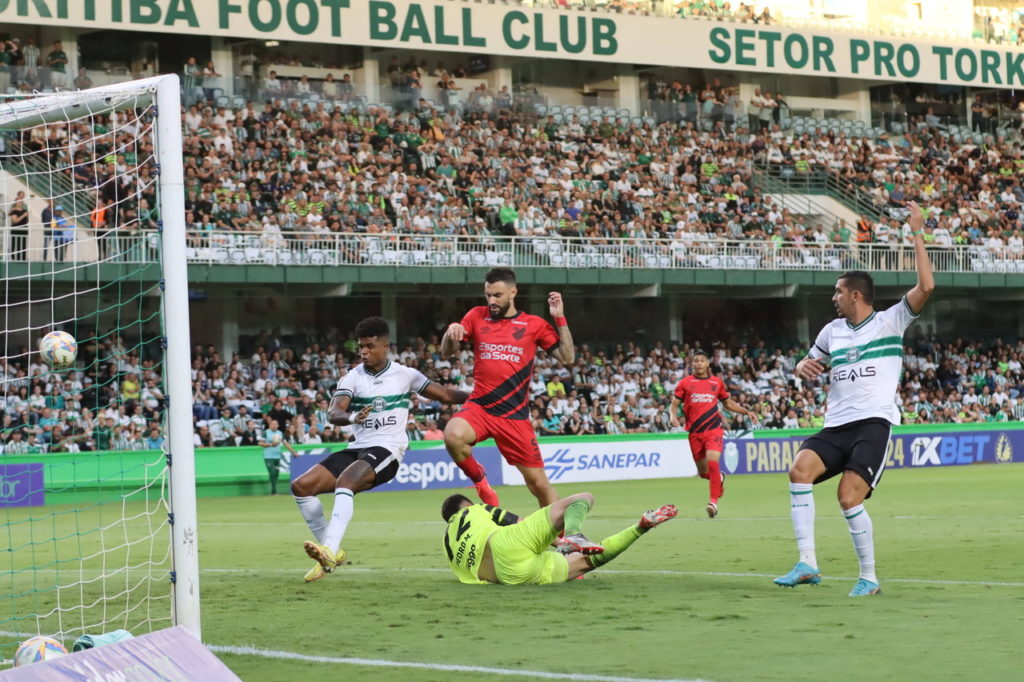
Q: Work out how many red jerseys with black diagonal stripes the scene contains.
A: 2